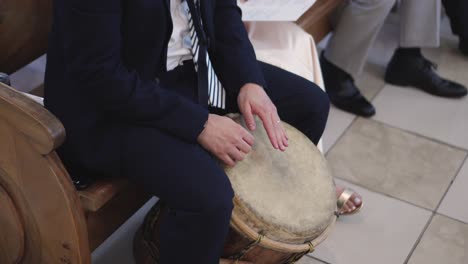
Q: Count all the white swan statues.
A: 0